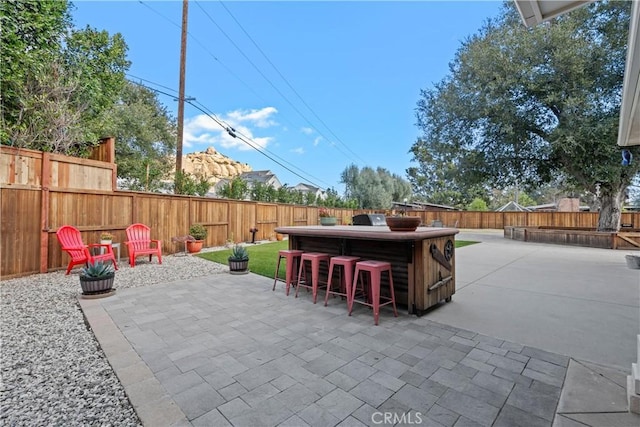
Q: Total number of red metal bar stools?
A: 4